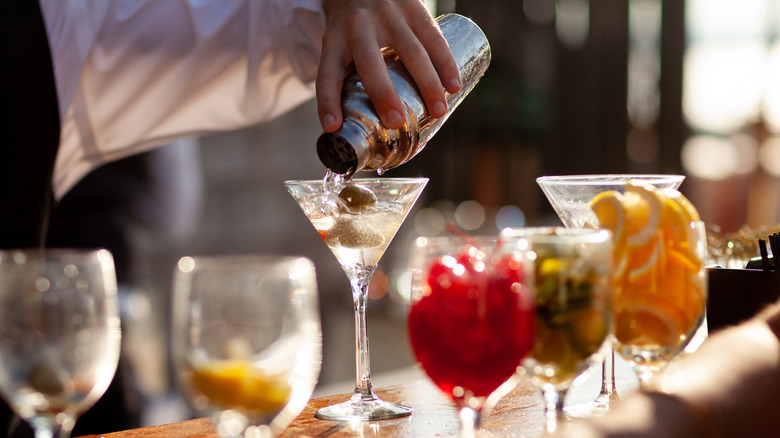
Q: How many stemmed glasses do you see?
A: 7